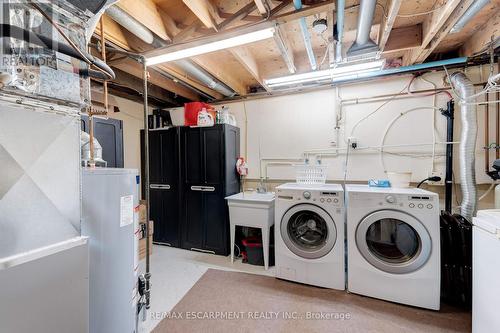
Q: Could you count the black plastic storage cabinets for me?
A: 2